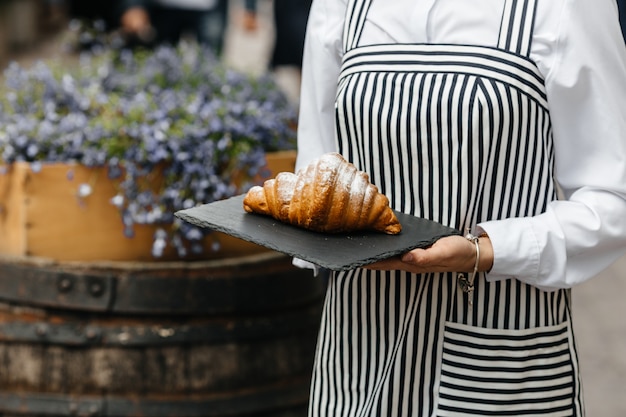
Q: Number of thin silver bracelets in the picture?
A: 1